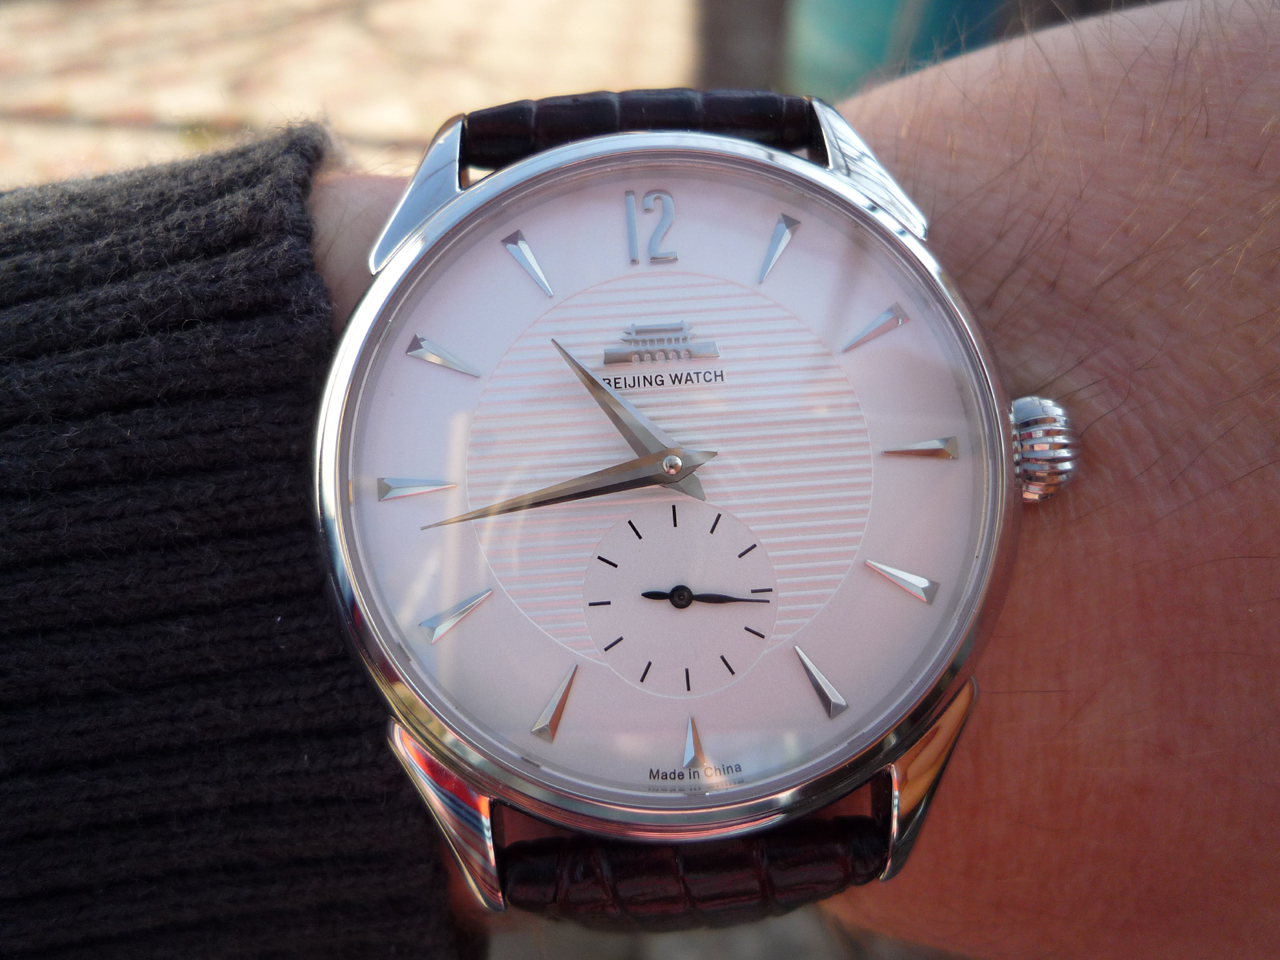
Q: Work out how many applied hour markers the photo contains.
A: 12